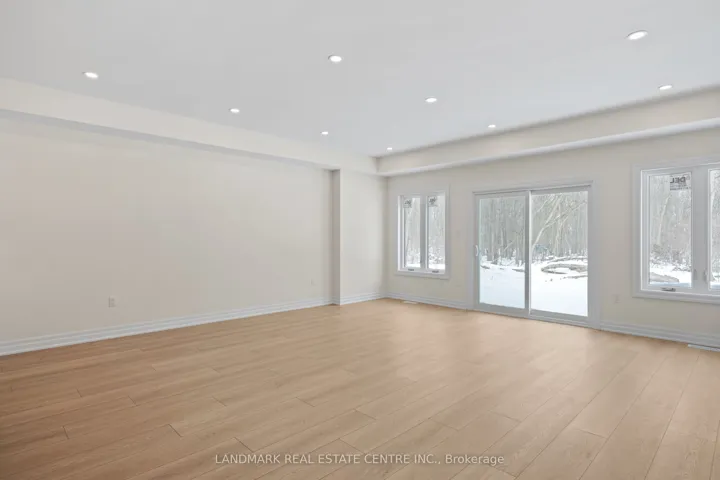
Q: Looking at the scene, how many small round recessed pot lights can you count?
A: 9